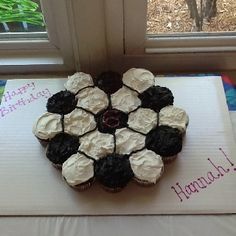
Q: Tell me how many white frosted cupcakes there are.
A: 12